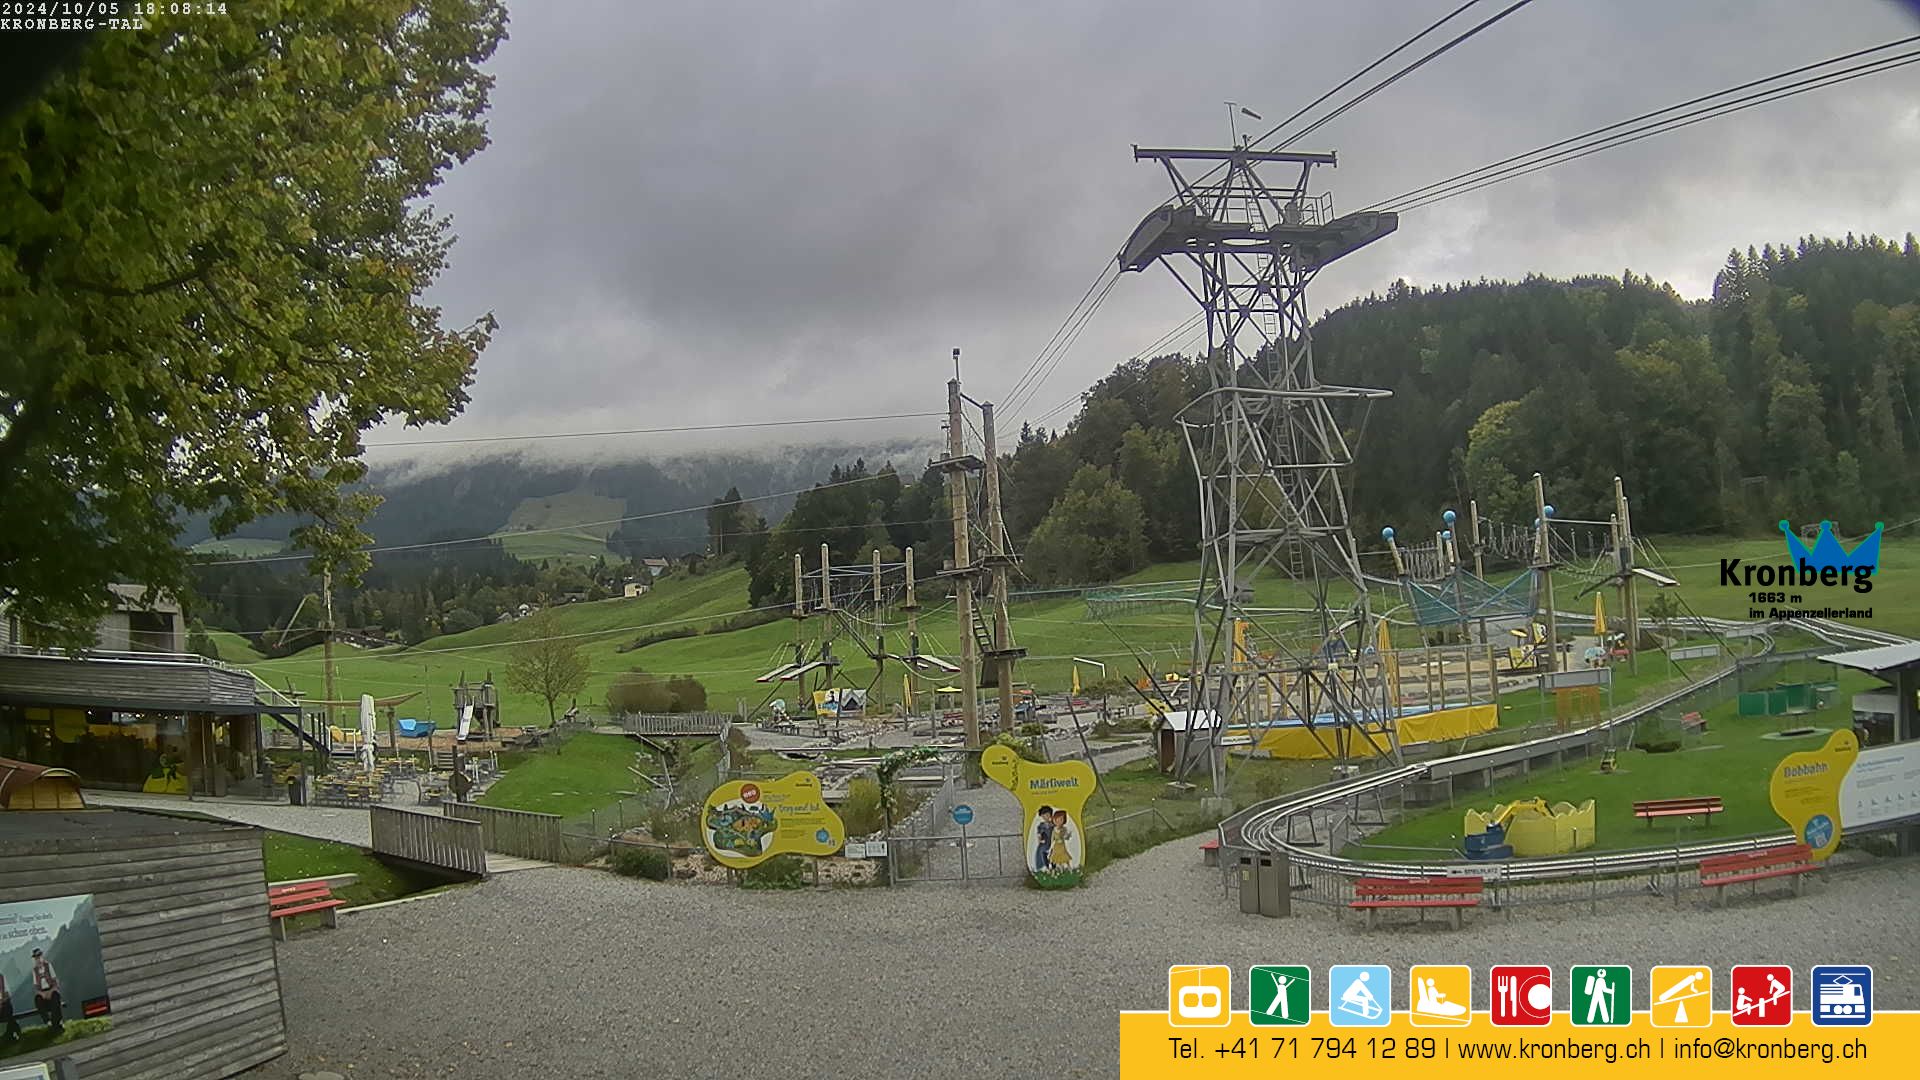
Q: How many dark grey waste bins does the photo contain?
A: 2